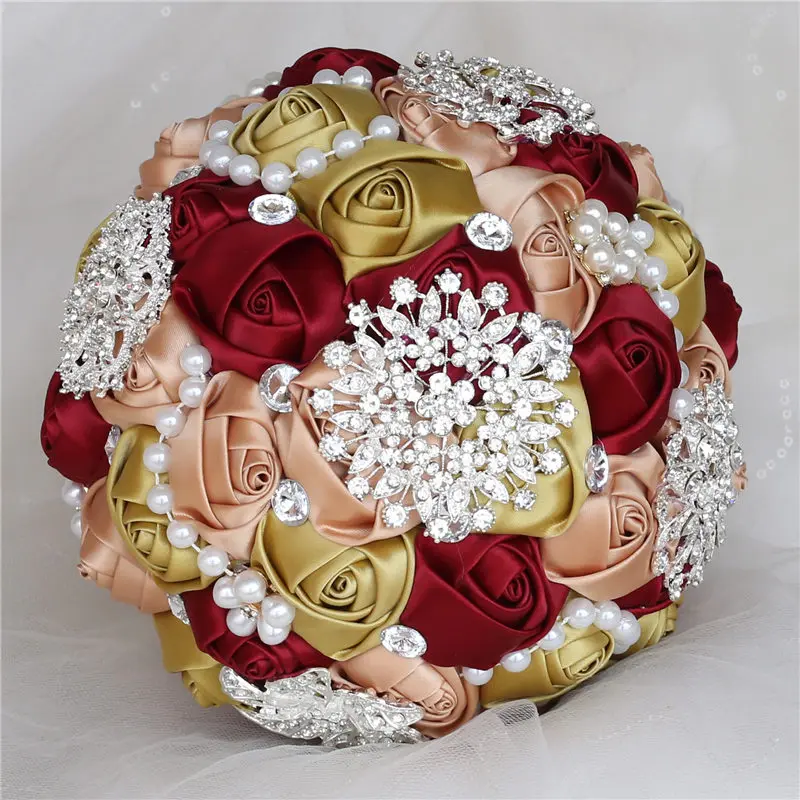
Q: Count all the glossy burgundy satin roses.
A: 11